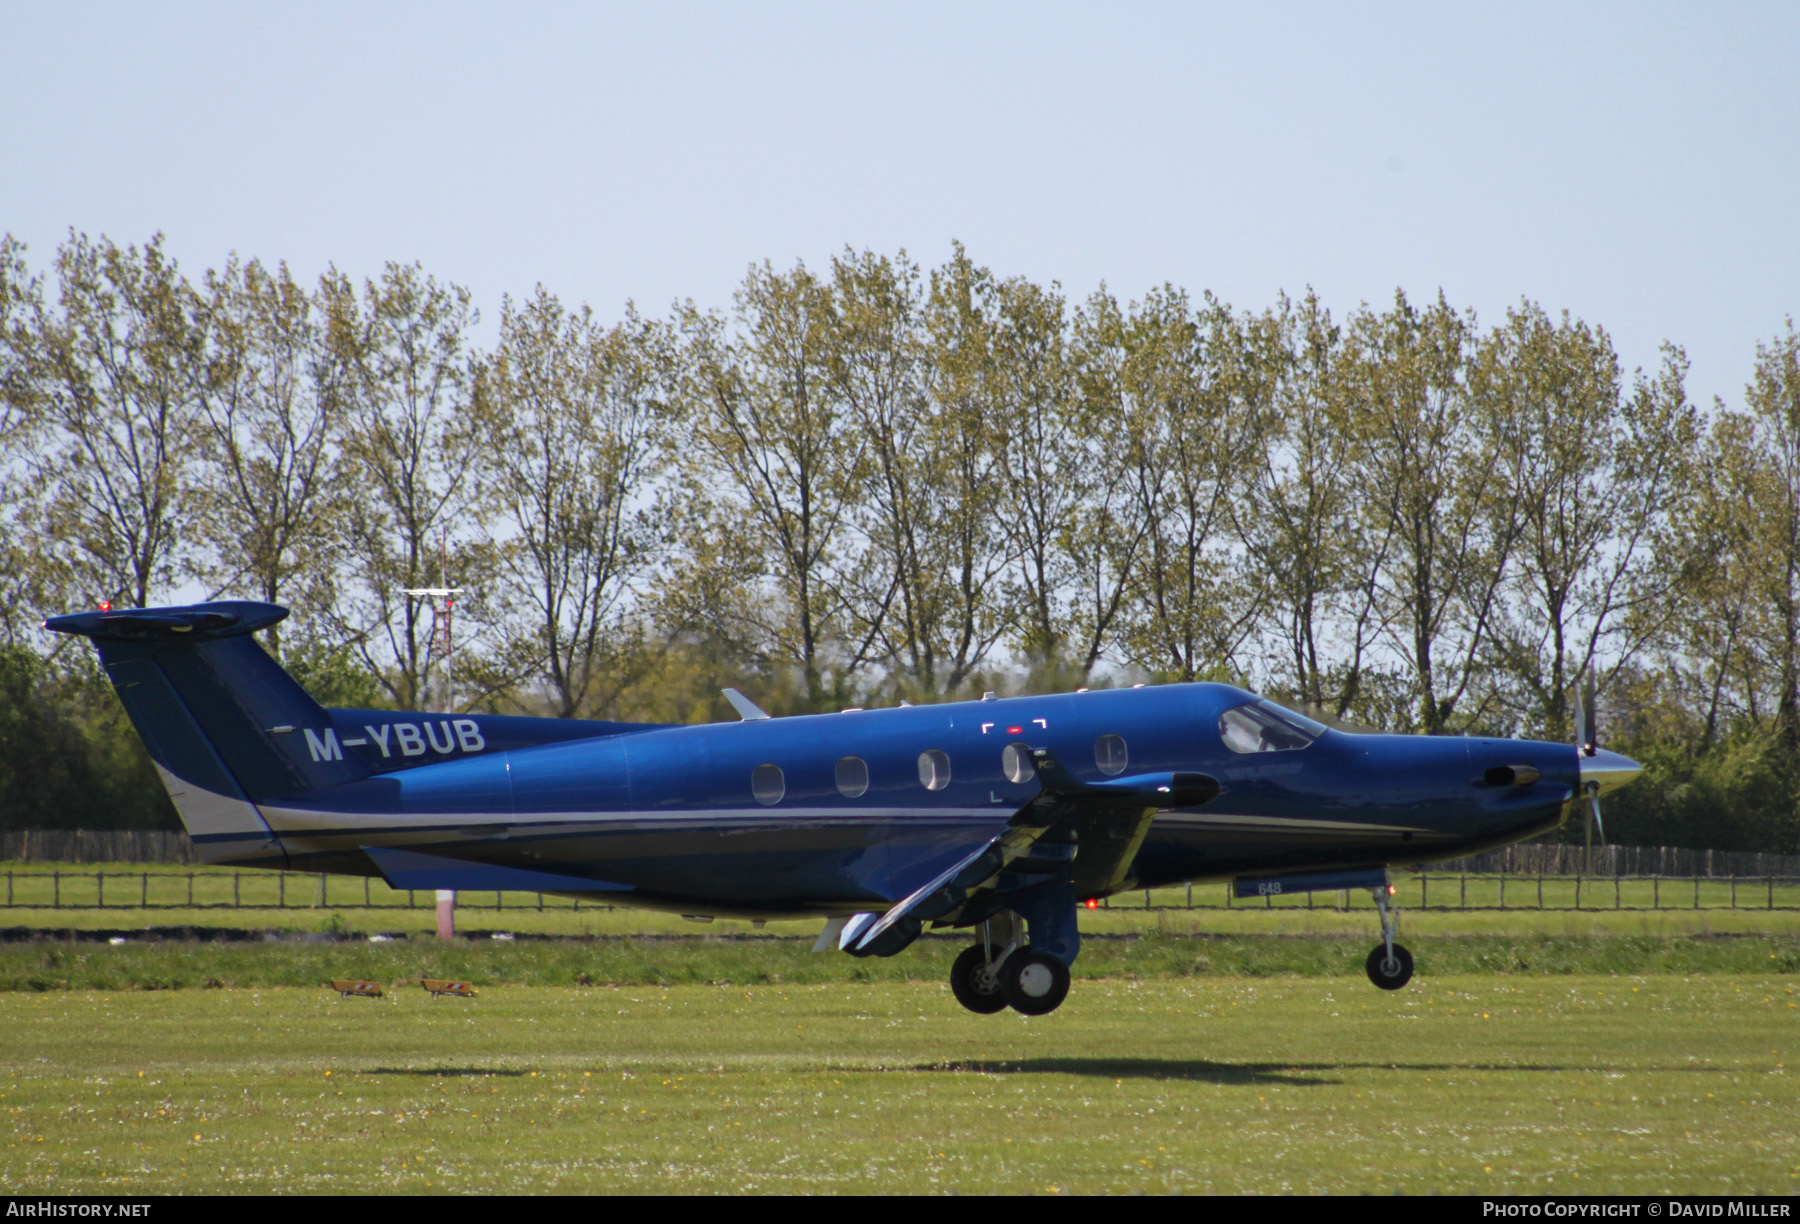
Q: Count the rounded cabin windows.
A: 5